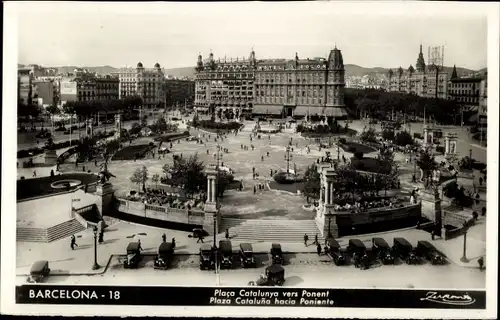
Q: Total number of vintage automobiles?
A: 13